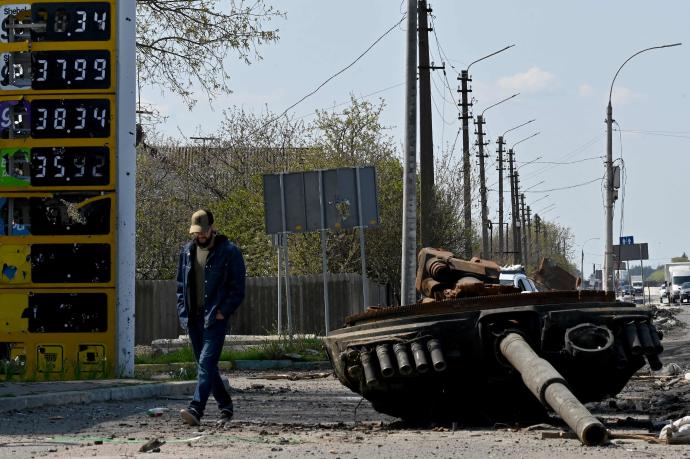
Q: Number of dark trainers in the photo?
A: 2